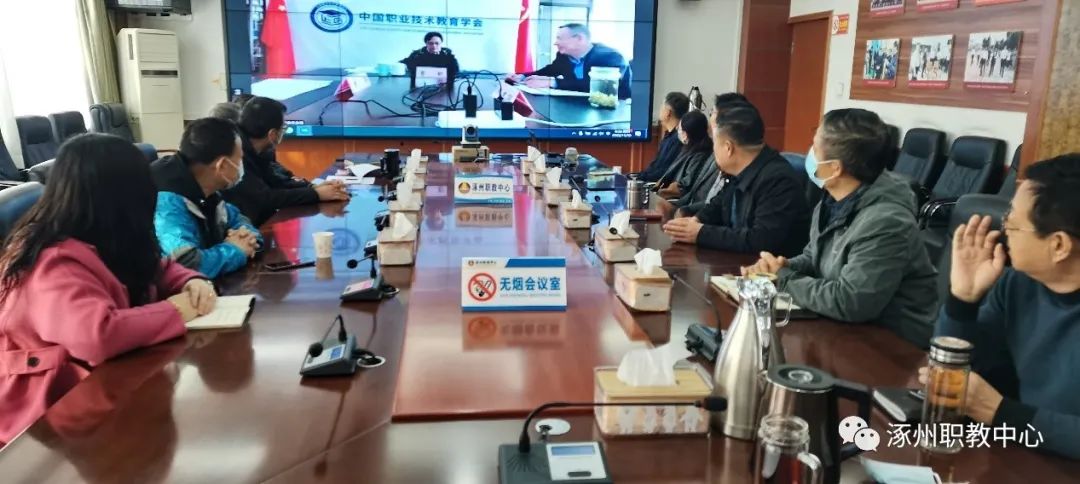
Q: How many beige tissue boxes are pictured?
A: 12